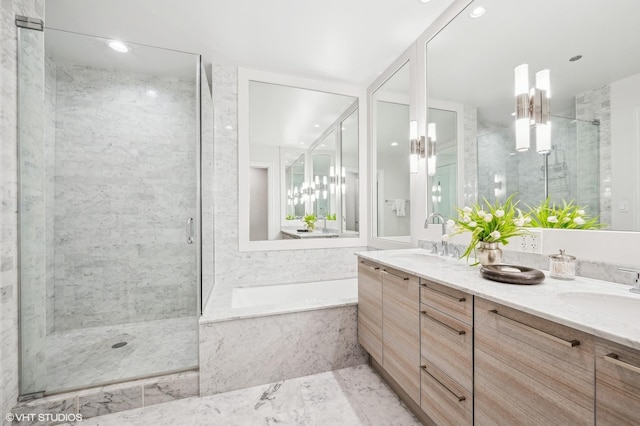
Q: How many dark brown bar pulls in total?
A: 7